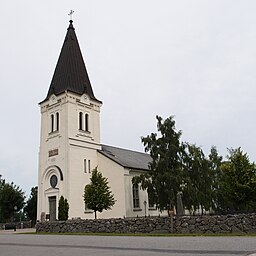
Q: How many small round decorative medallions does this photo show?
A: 2